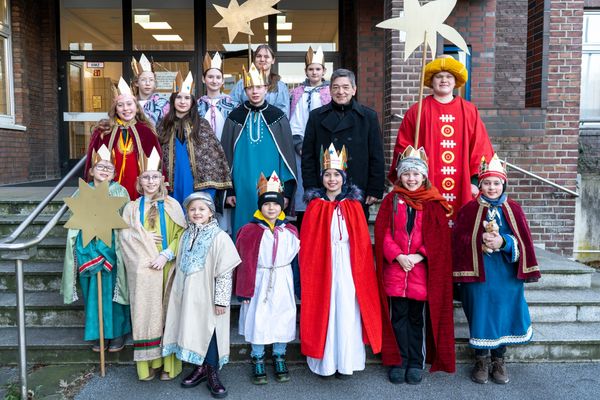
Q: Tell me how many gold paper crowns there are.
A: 12